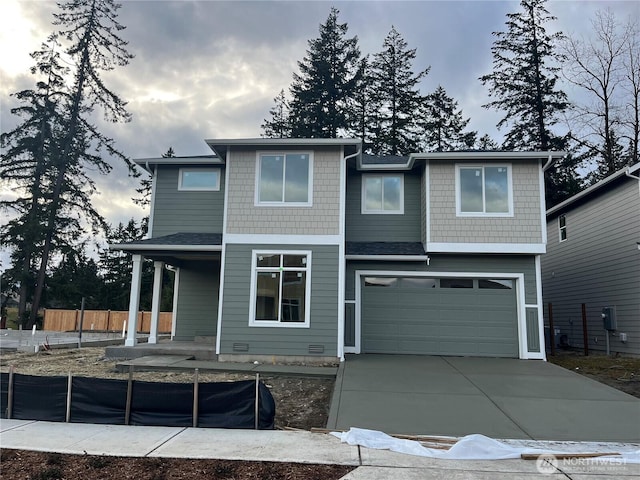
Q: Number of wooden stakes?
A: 5